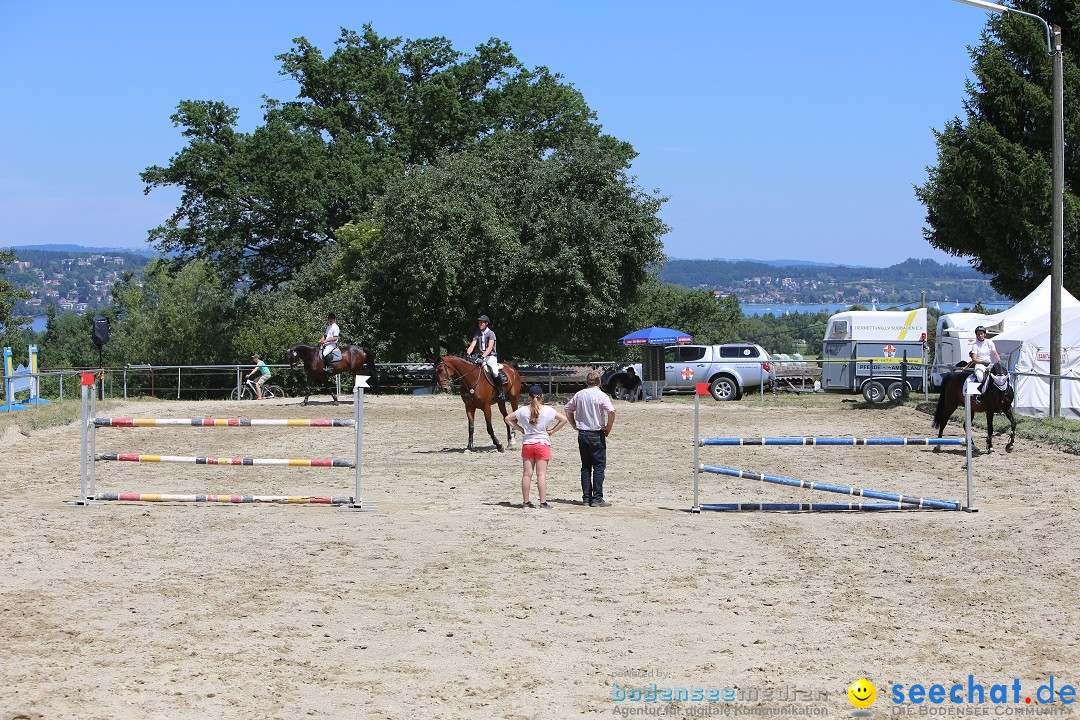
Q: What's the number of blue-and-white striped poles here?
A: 3